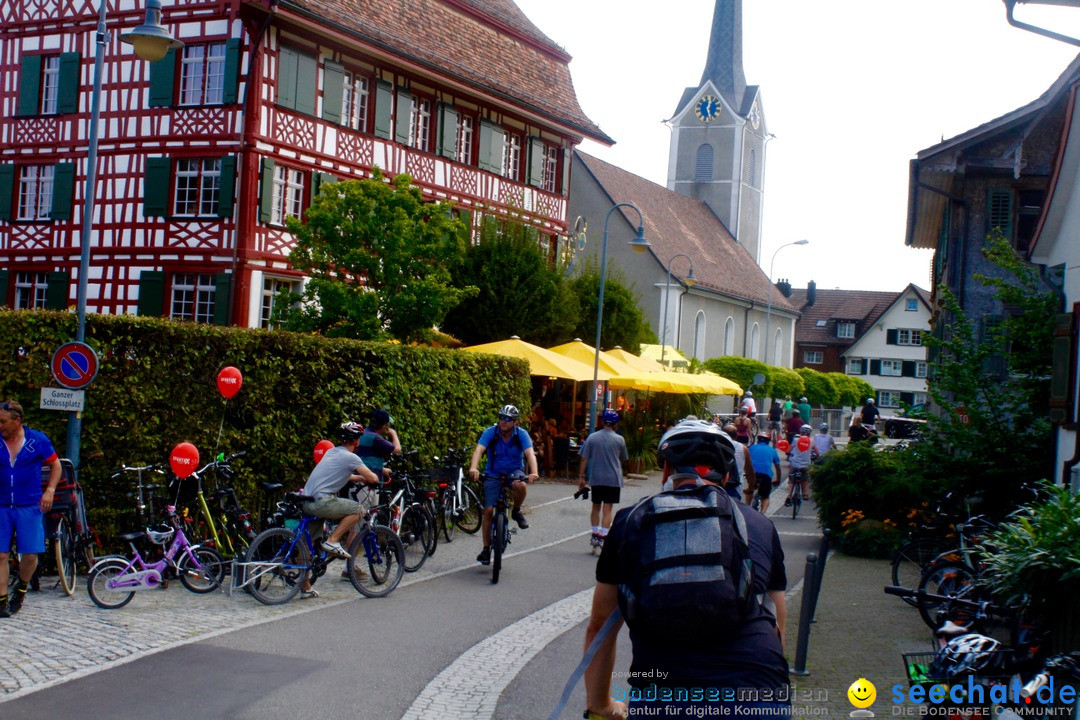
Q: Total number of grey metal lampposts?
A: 4